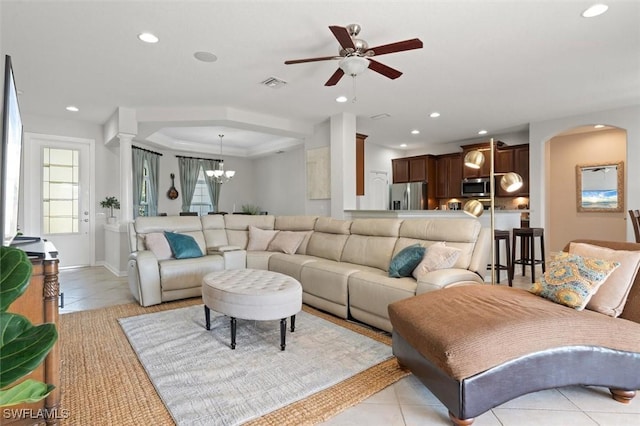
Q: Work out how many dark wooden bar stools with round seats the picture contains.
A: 2